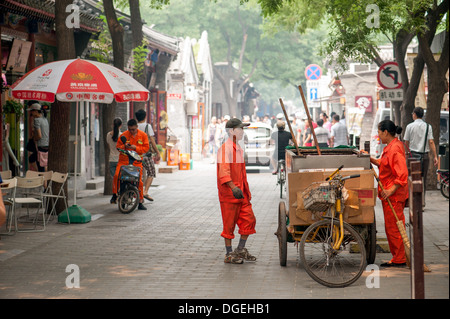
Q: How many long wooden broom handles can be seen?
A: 3